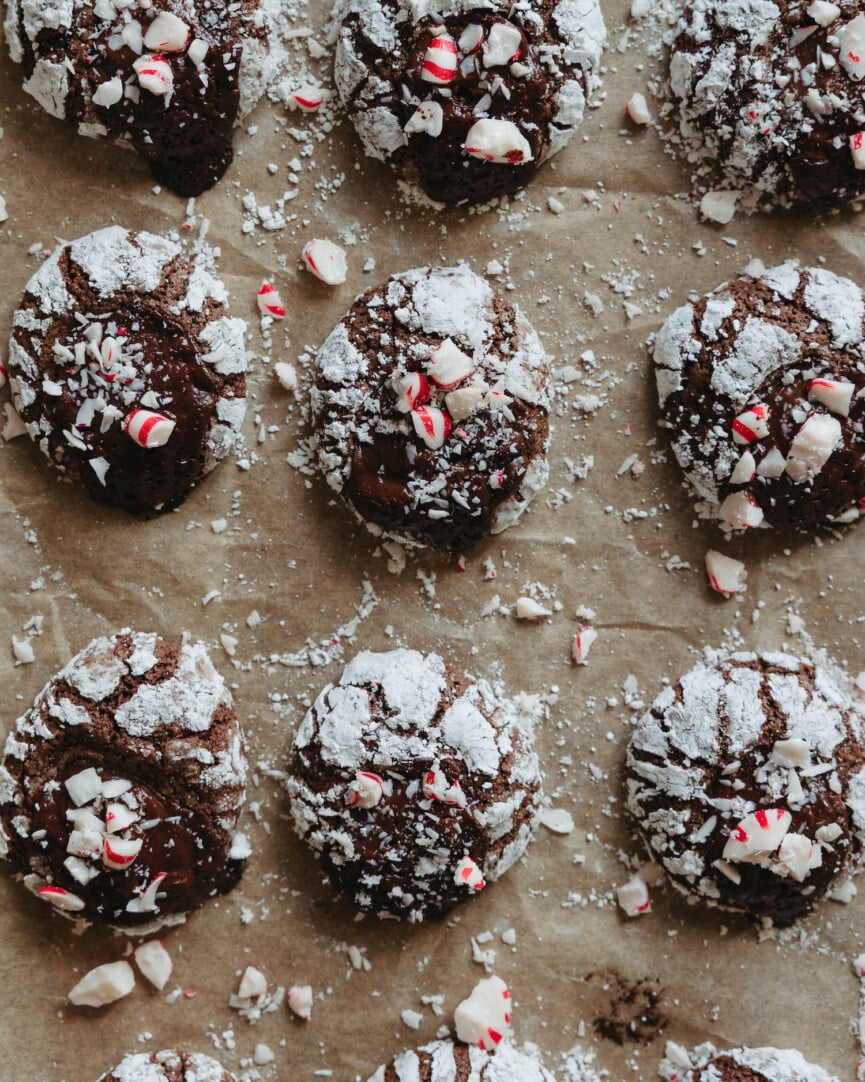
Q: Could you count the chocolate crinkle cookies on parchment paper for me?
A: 12